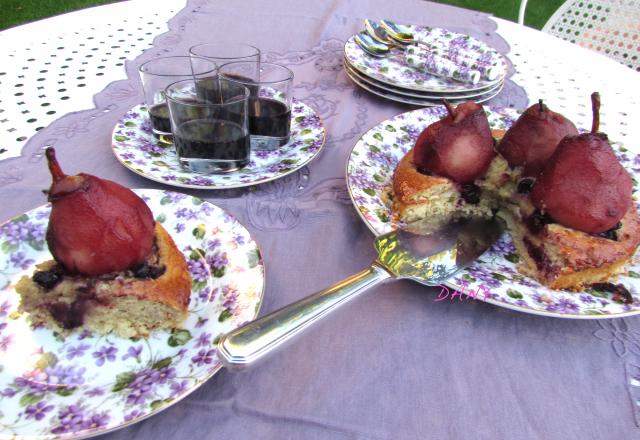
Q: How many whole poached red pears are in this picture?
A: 4